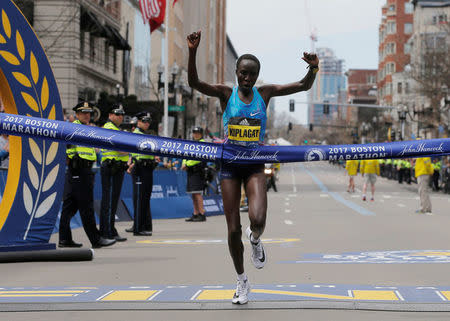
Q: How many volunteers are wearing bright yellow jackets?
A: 3